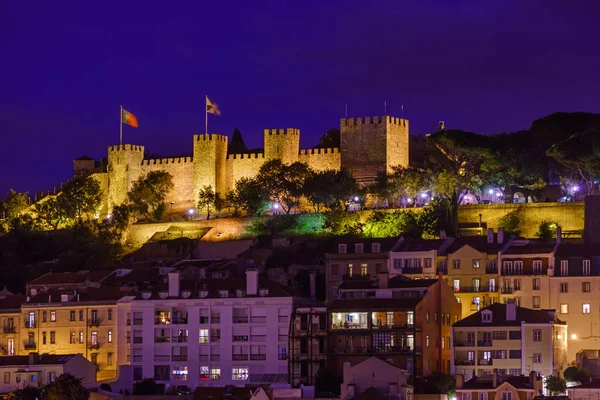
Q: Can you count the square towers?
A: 4